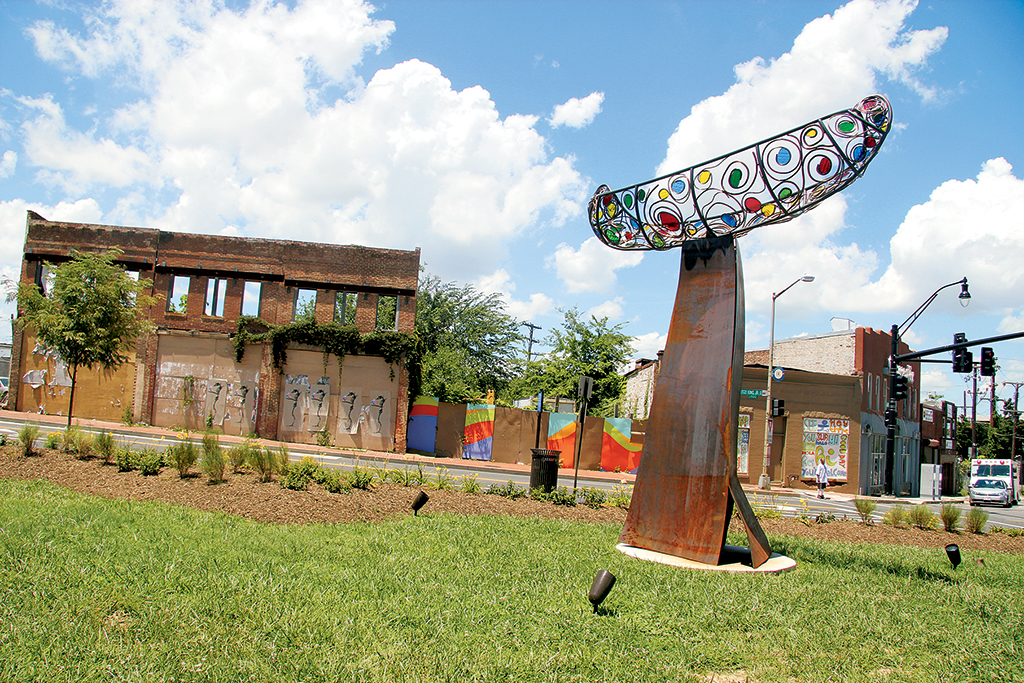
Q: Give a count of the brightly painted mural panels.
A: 4